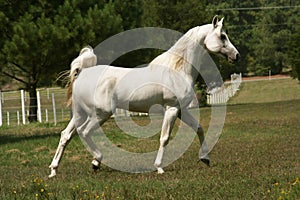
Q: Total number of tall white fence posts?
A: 4